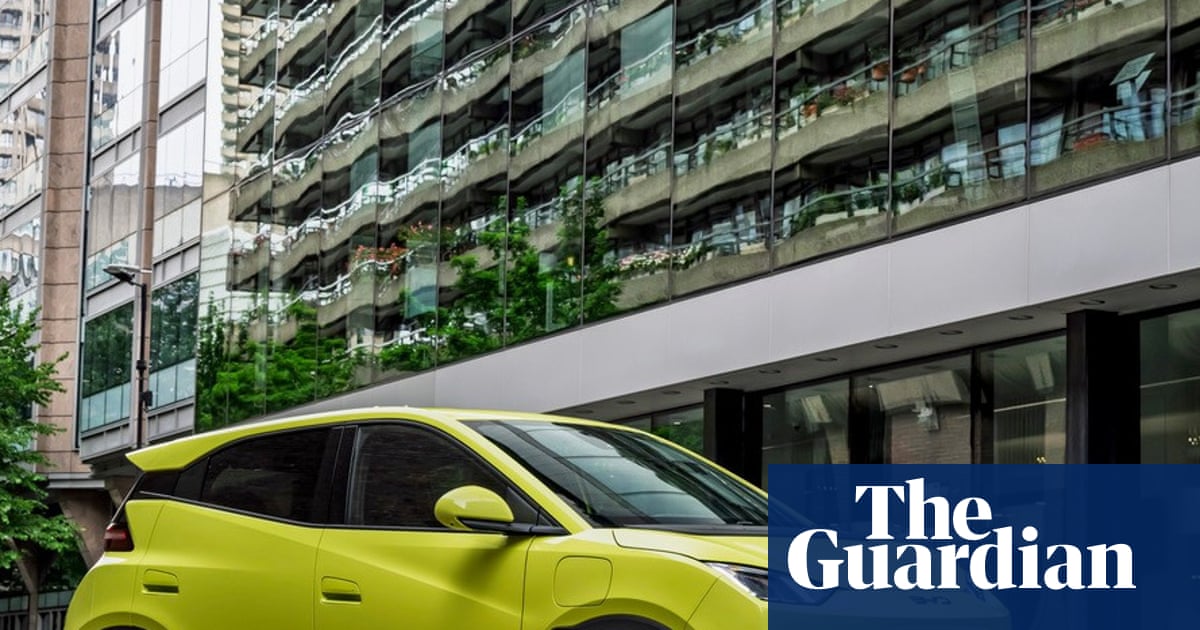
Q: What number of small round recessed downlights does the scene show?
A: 11